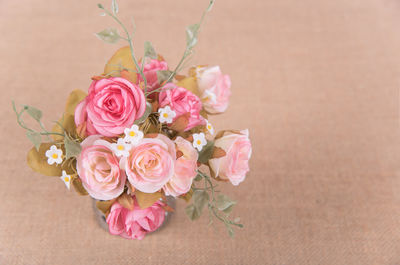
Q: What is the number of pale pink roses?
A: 5